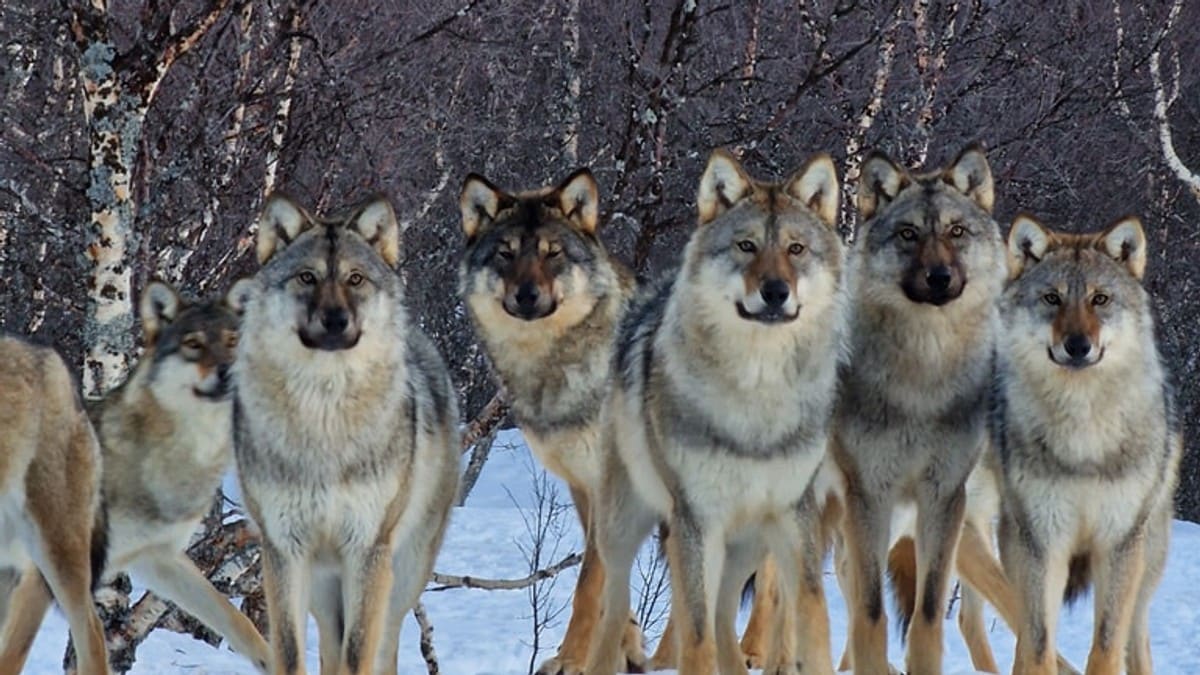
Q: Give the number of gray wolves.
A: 7